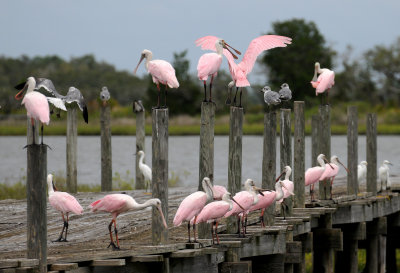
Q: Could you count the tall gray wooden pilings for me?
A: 15